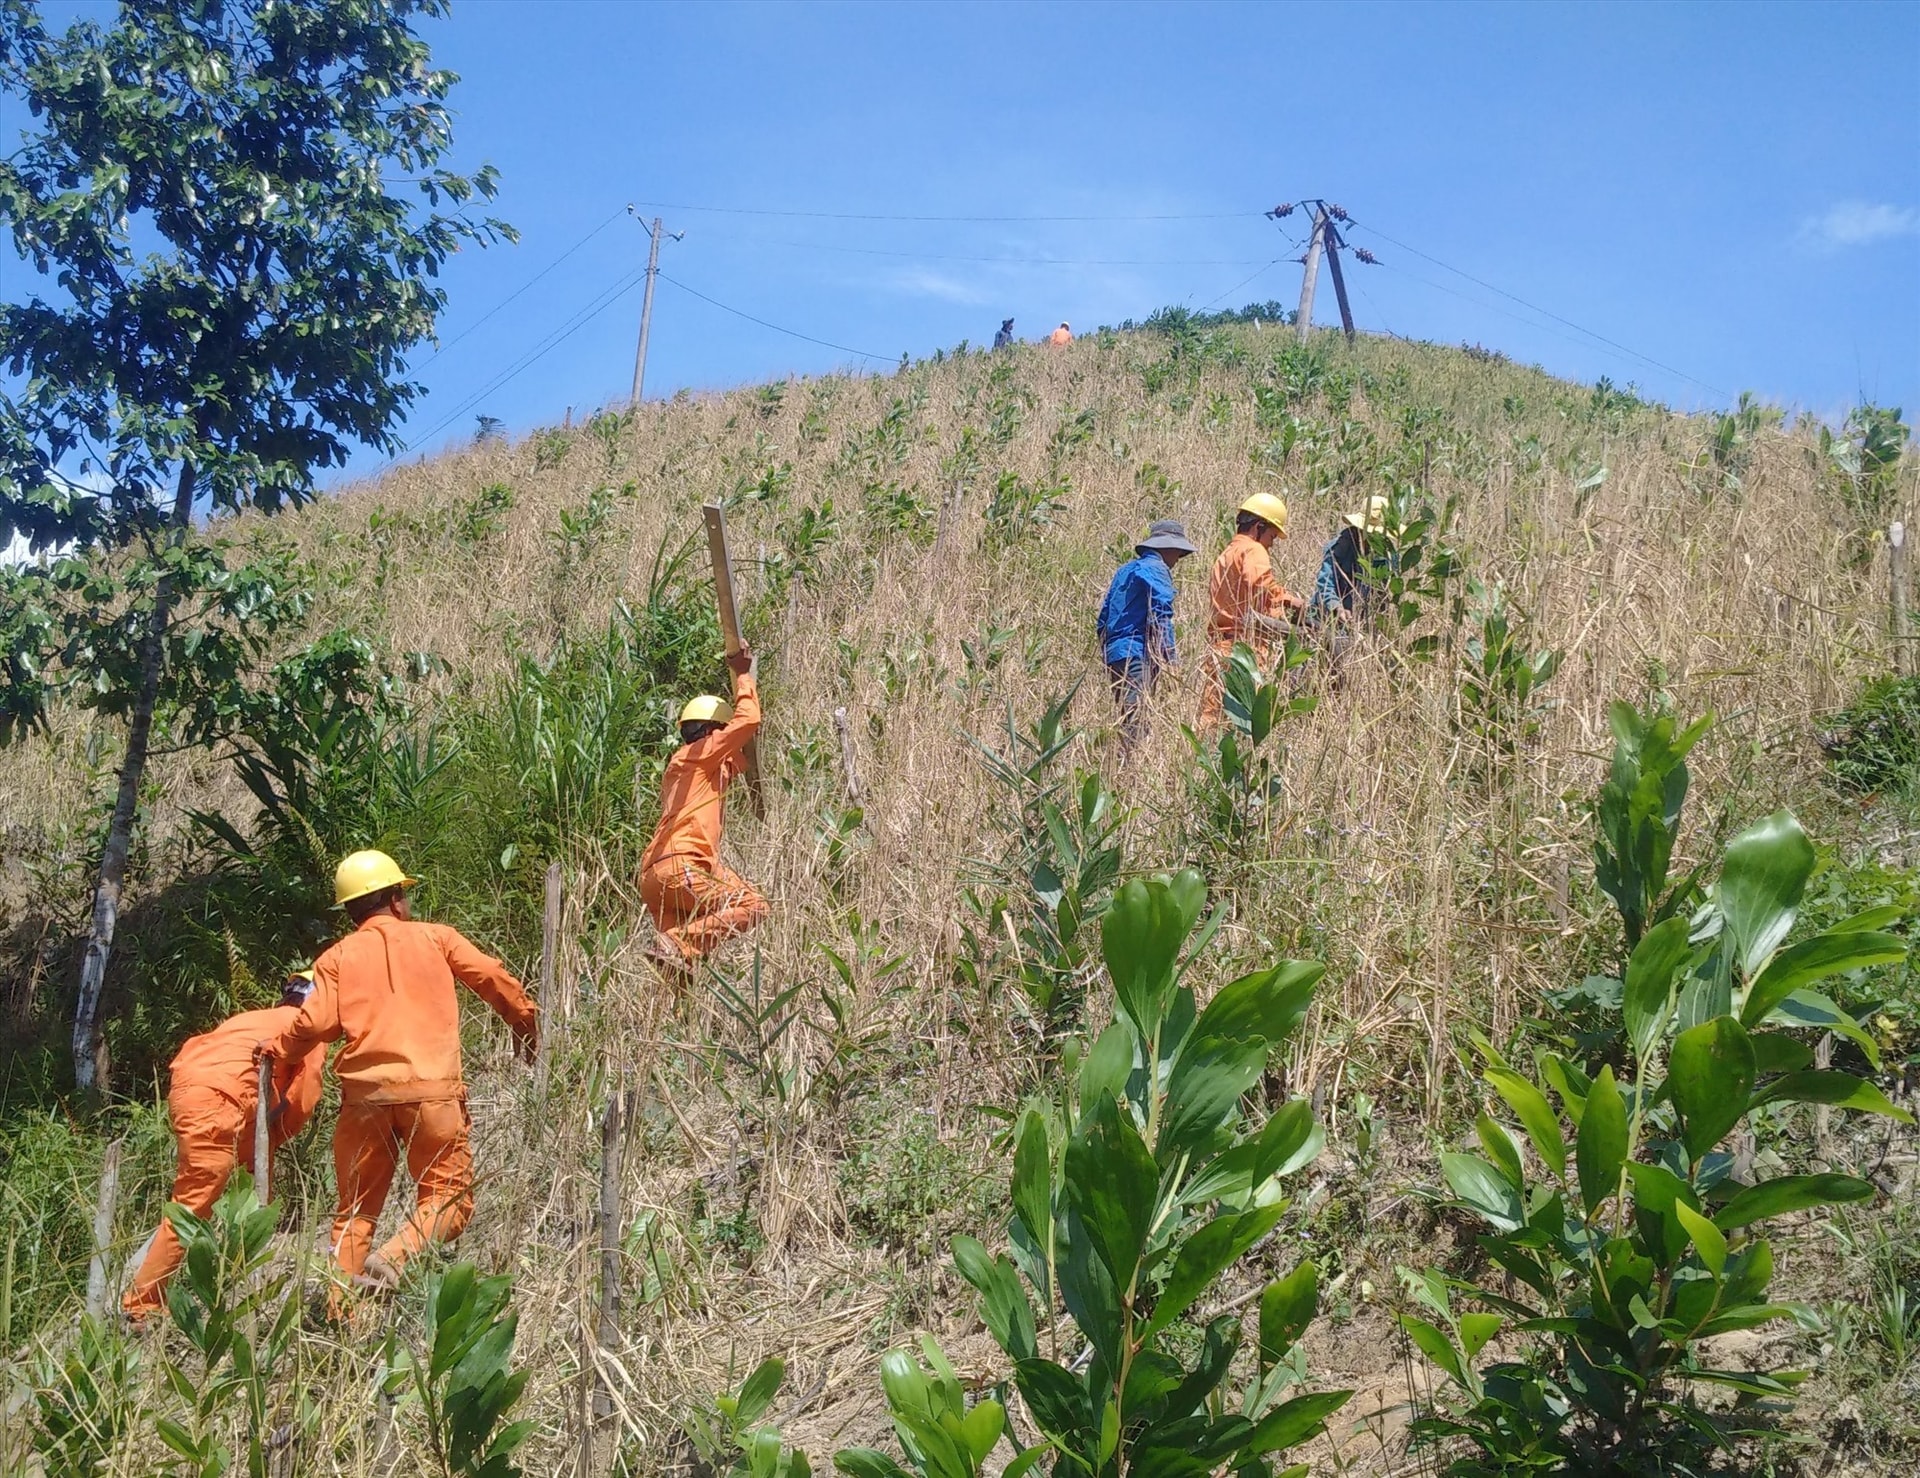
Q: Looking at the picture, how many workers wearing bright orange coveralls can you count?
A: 5